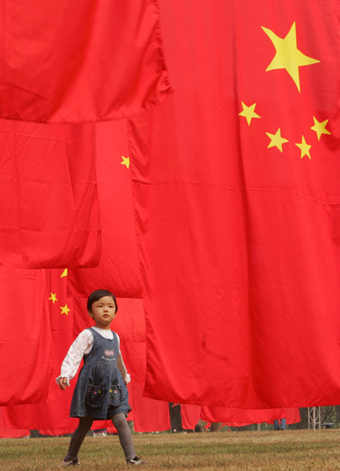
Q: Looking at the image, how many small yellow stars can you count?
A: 7